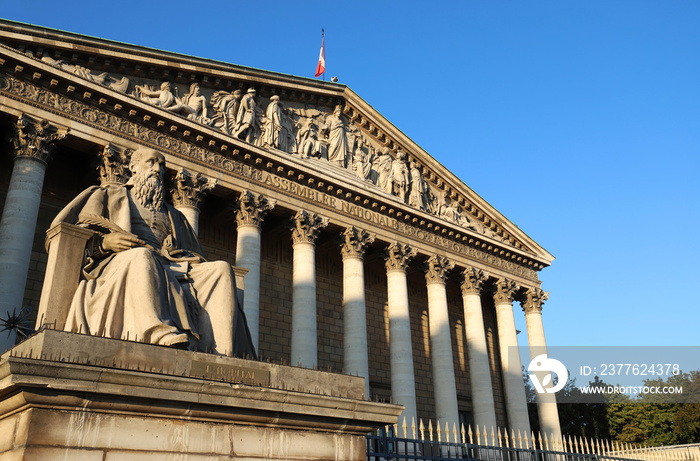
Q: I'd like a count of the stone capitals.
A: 11